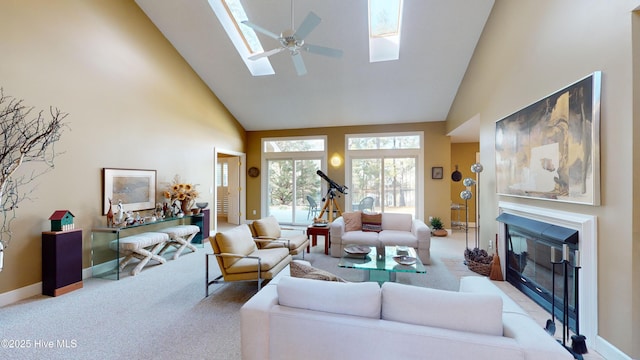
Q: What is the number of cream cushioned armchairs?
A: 2